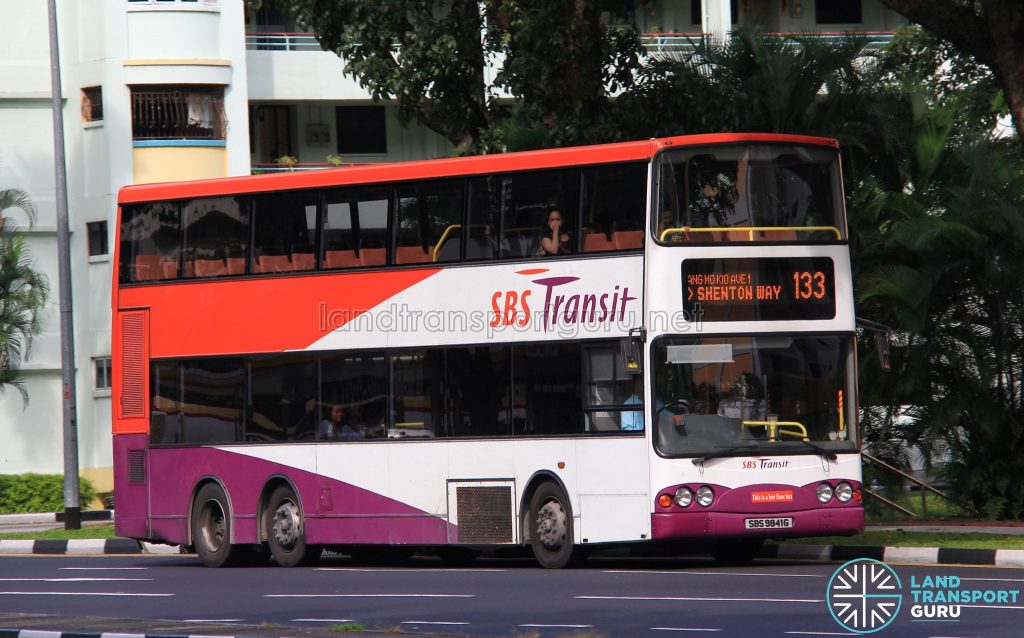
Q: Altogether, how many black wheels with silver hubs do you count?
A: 3